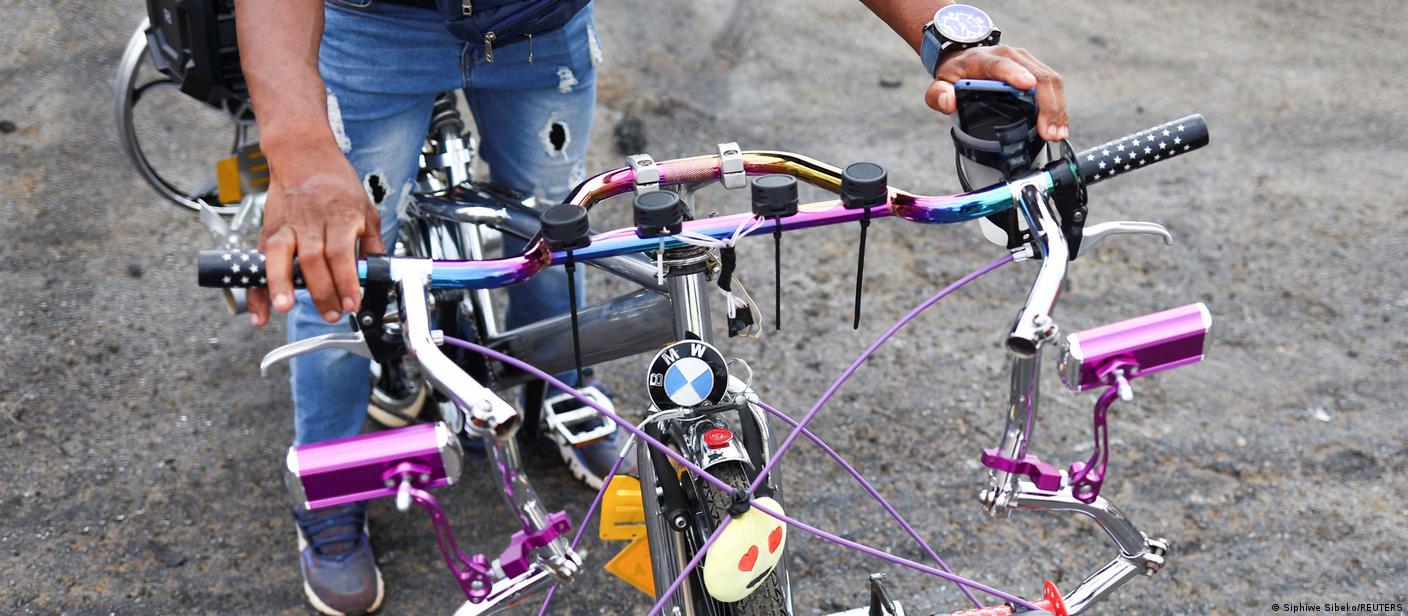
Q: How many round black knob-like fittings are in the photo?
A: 4